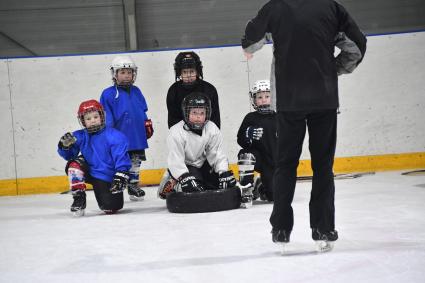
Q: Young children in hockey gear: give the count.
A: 5